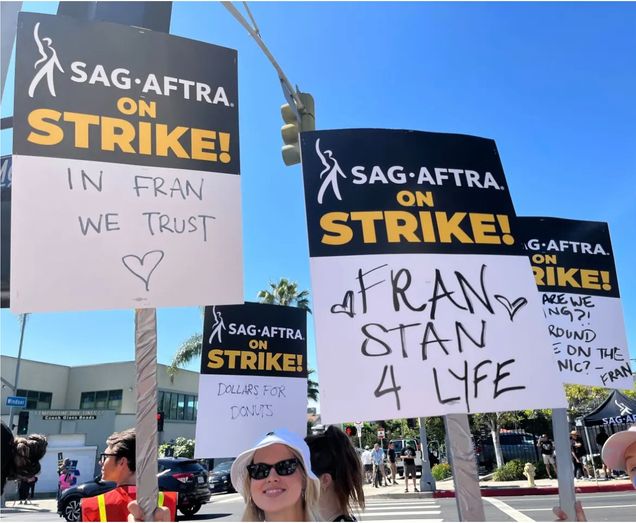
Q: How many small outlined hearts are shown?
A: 3